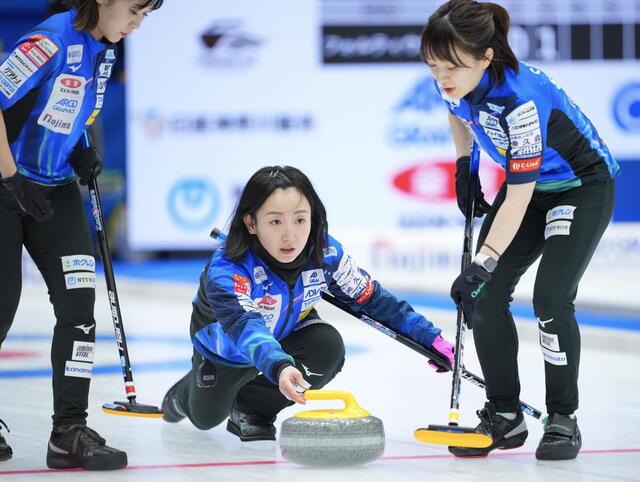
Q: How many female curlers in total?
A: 3